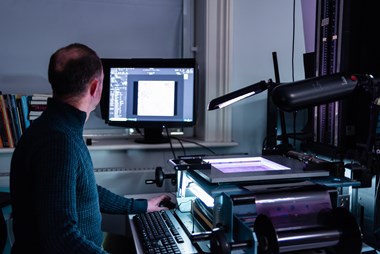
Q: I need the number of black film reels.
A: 2